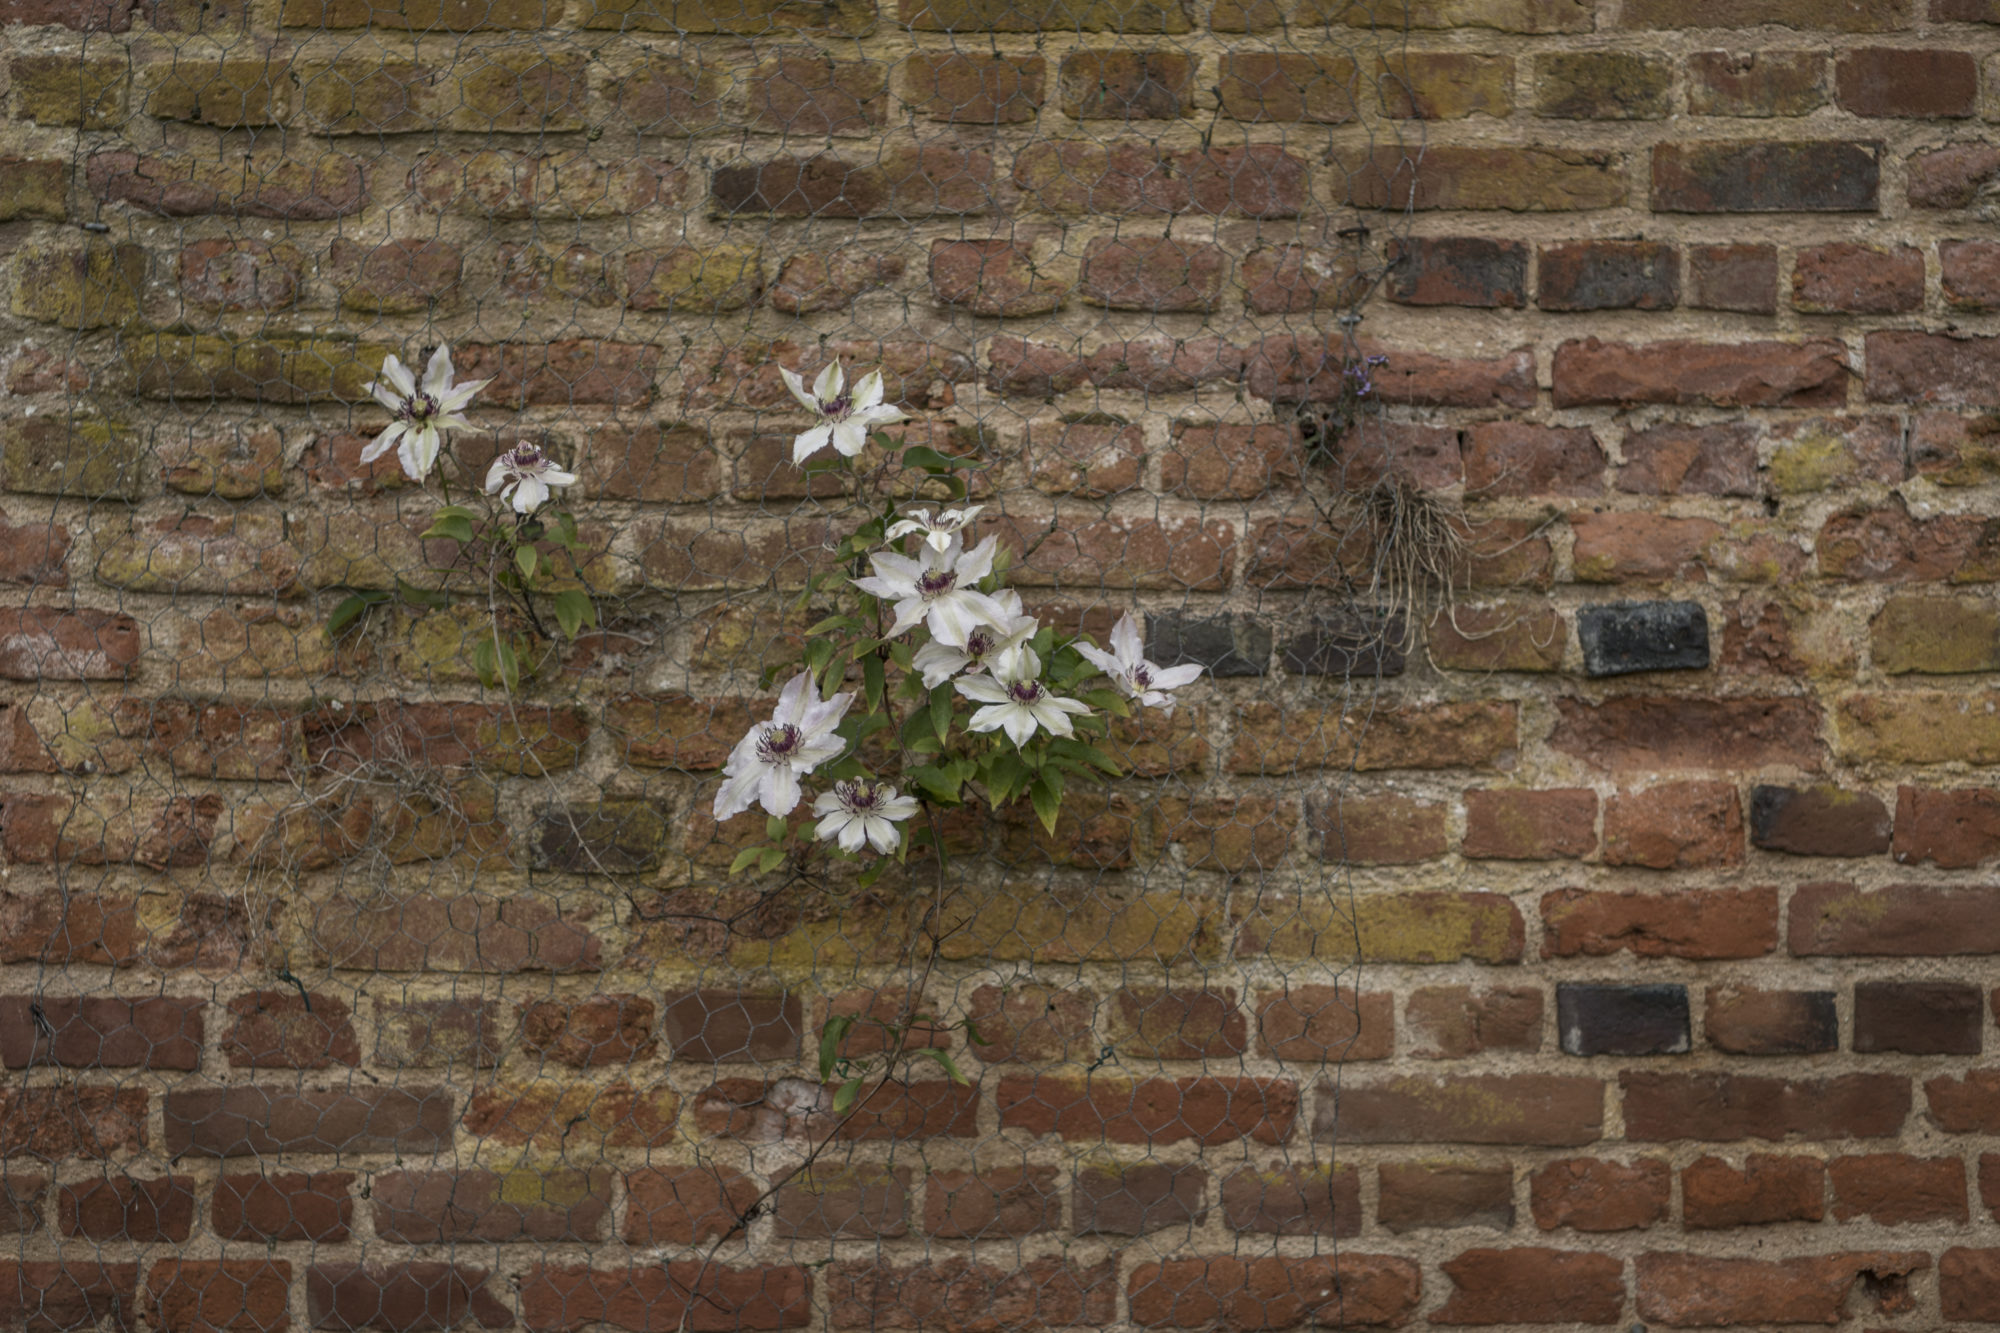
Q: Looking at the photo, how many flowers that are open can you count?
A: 10